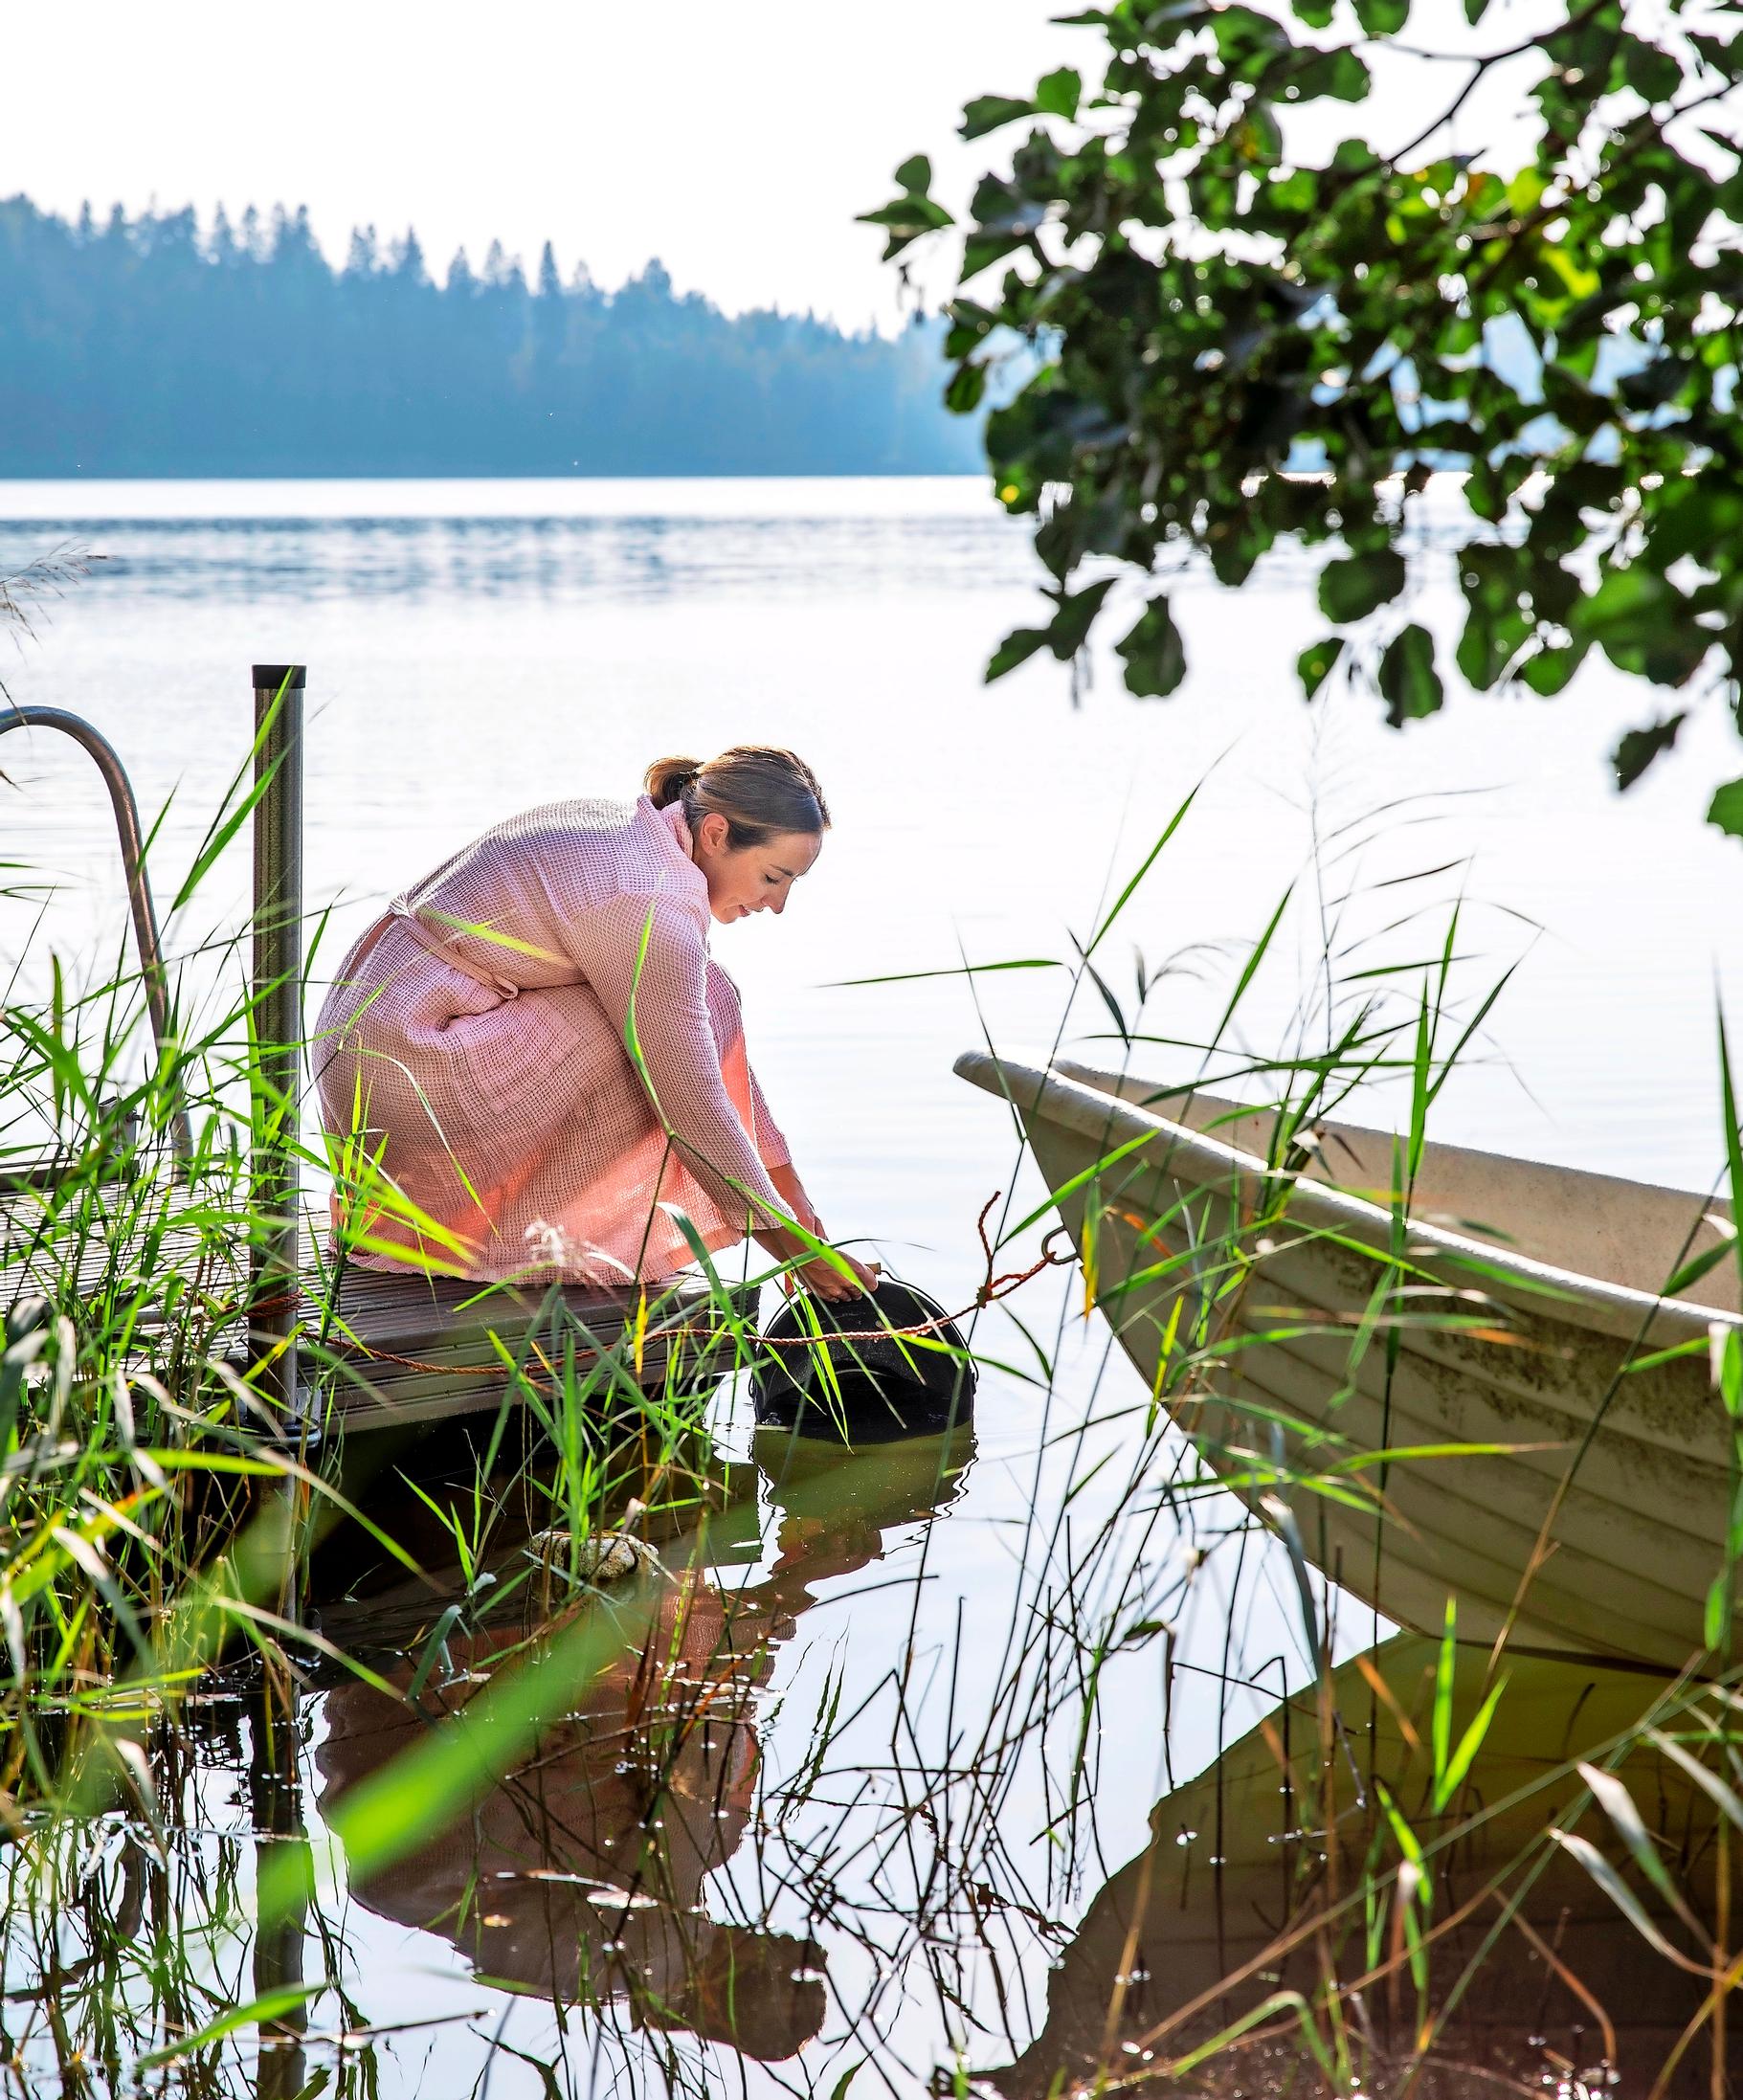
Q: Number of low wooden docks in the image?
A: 1